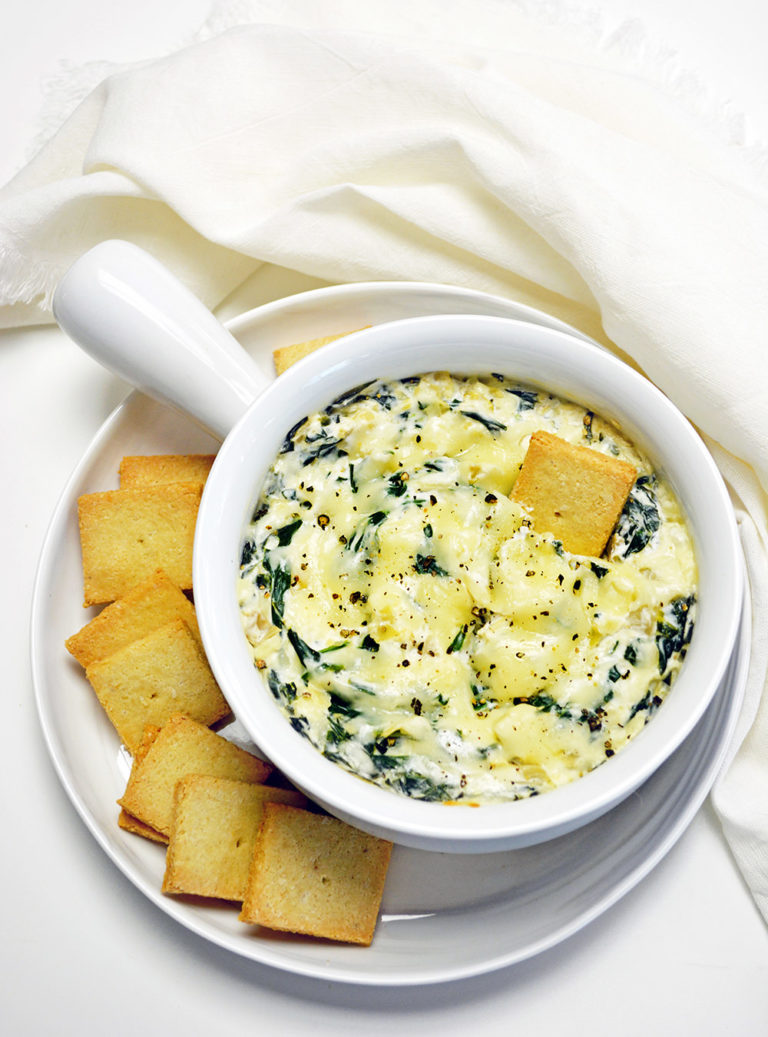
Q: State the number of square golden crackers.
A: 10